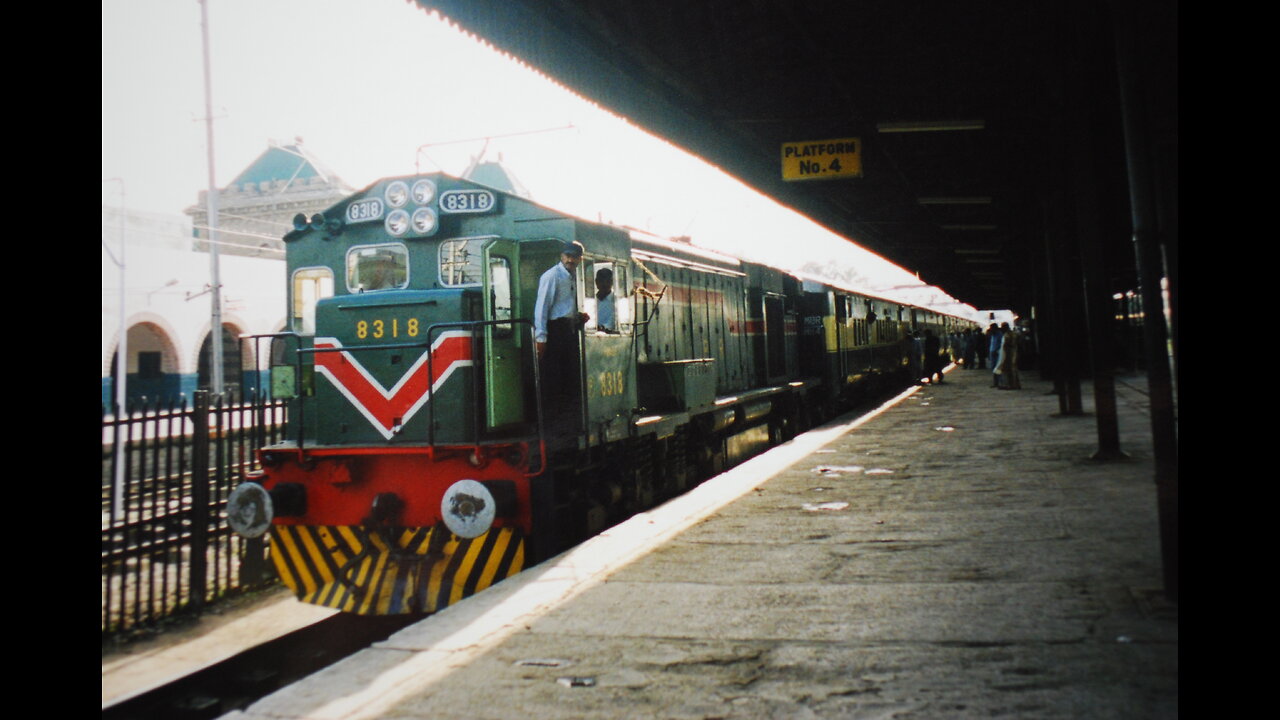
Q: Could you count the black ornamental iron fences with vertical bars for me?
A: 1